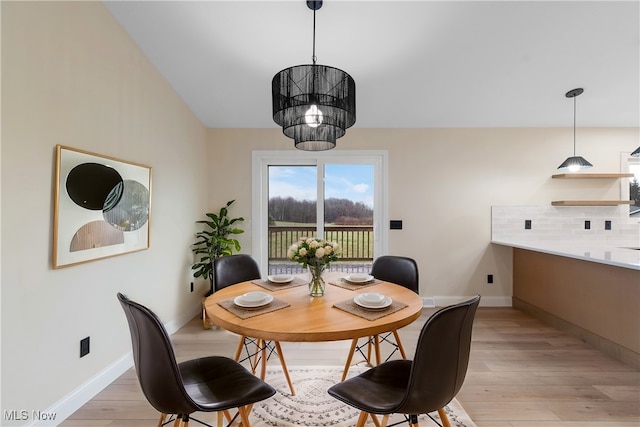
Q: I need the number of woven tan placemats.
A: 4